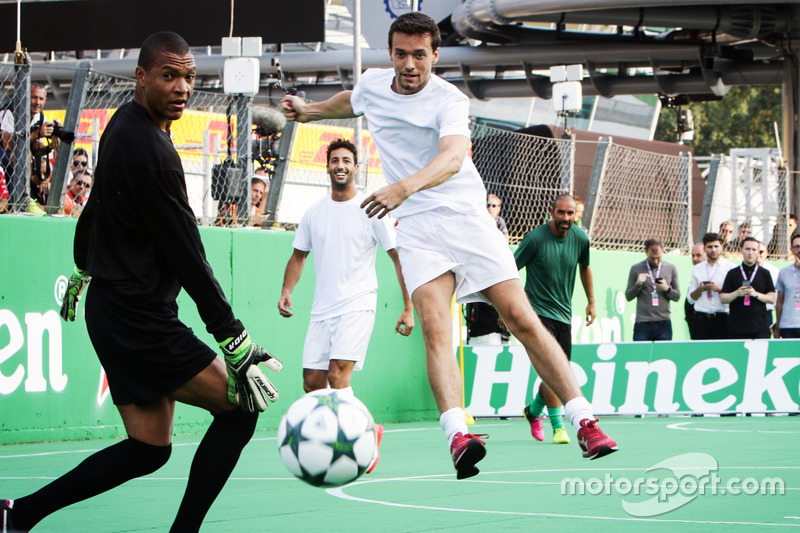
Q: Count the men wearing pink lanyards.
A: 4